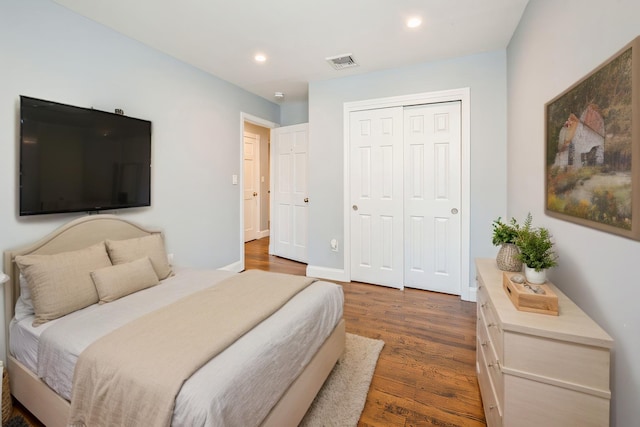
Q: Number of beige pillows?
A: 3